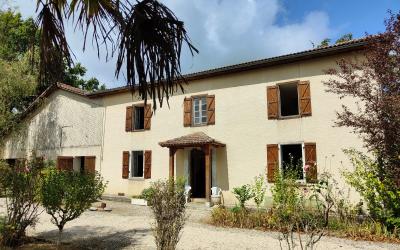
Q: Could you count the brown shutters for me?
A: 12